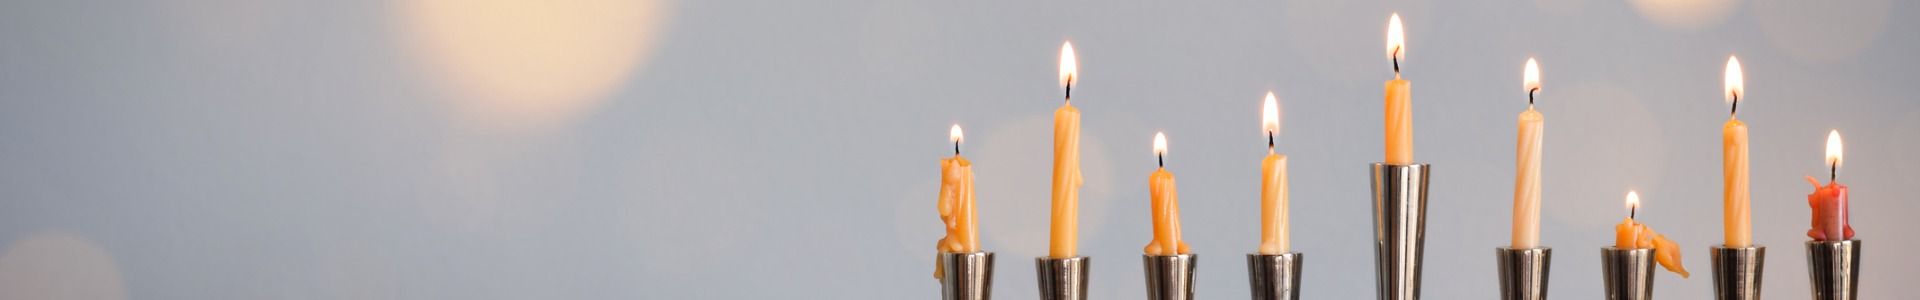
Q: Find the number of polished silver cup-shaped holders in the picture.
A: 9